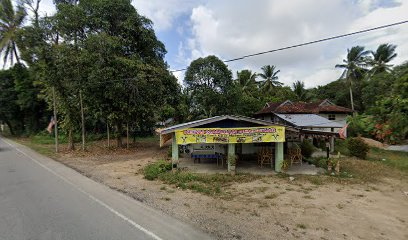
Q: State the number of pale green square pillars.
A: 3